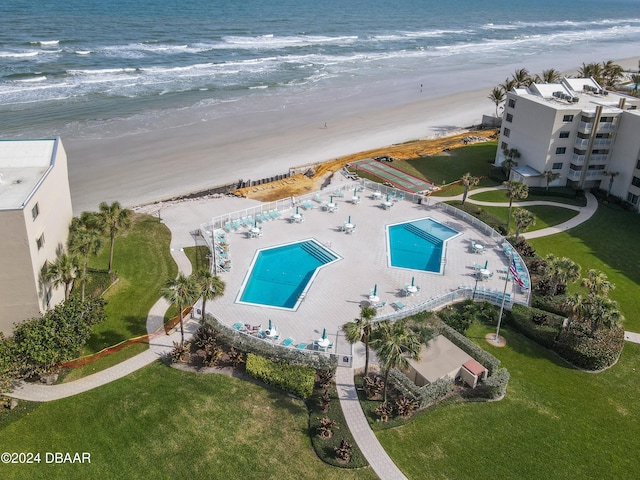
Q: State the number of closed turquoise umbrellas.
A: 11